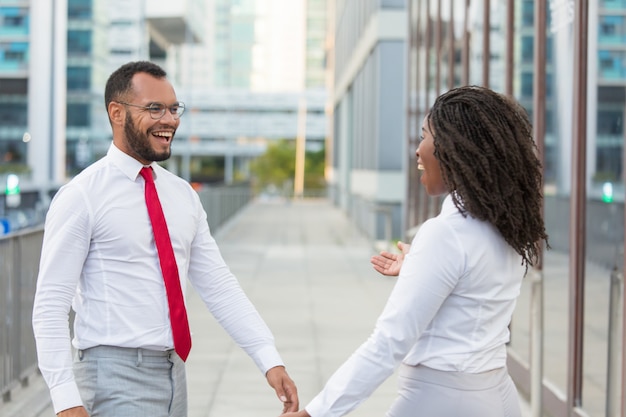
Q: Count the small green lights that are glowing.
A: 2